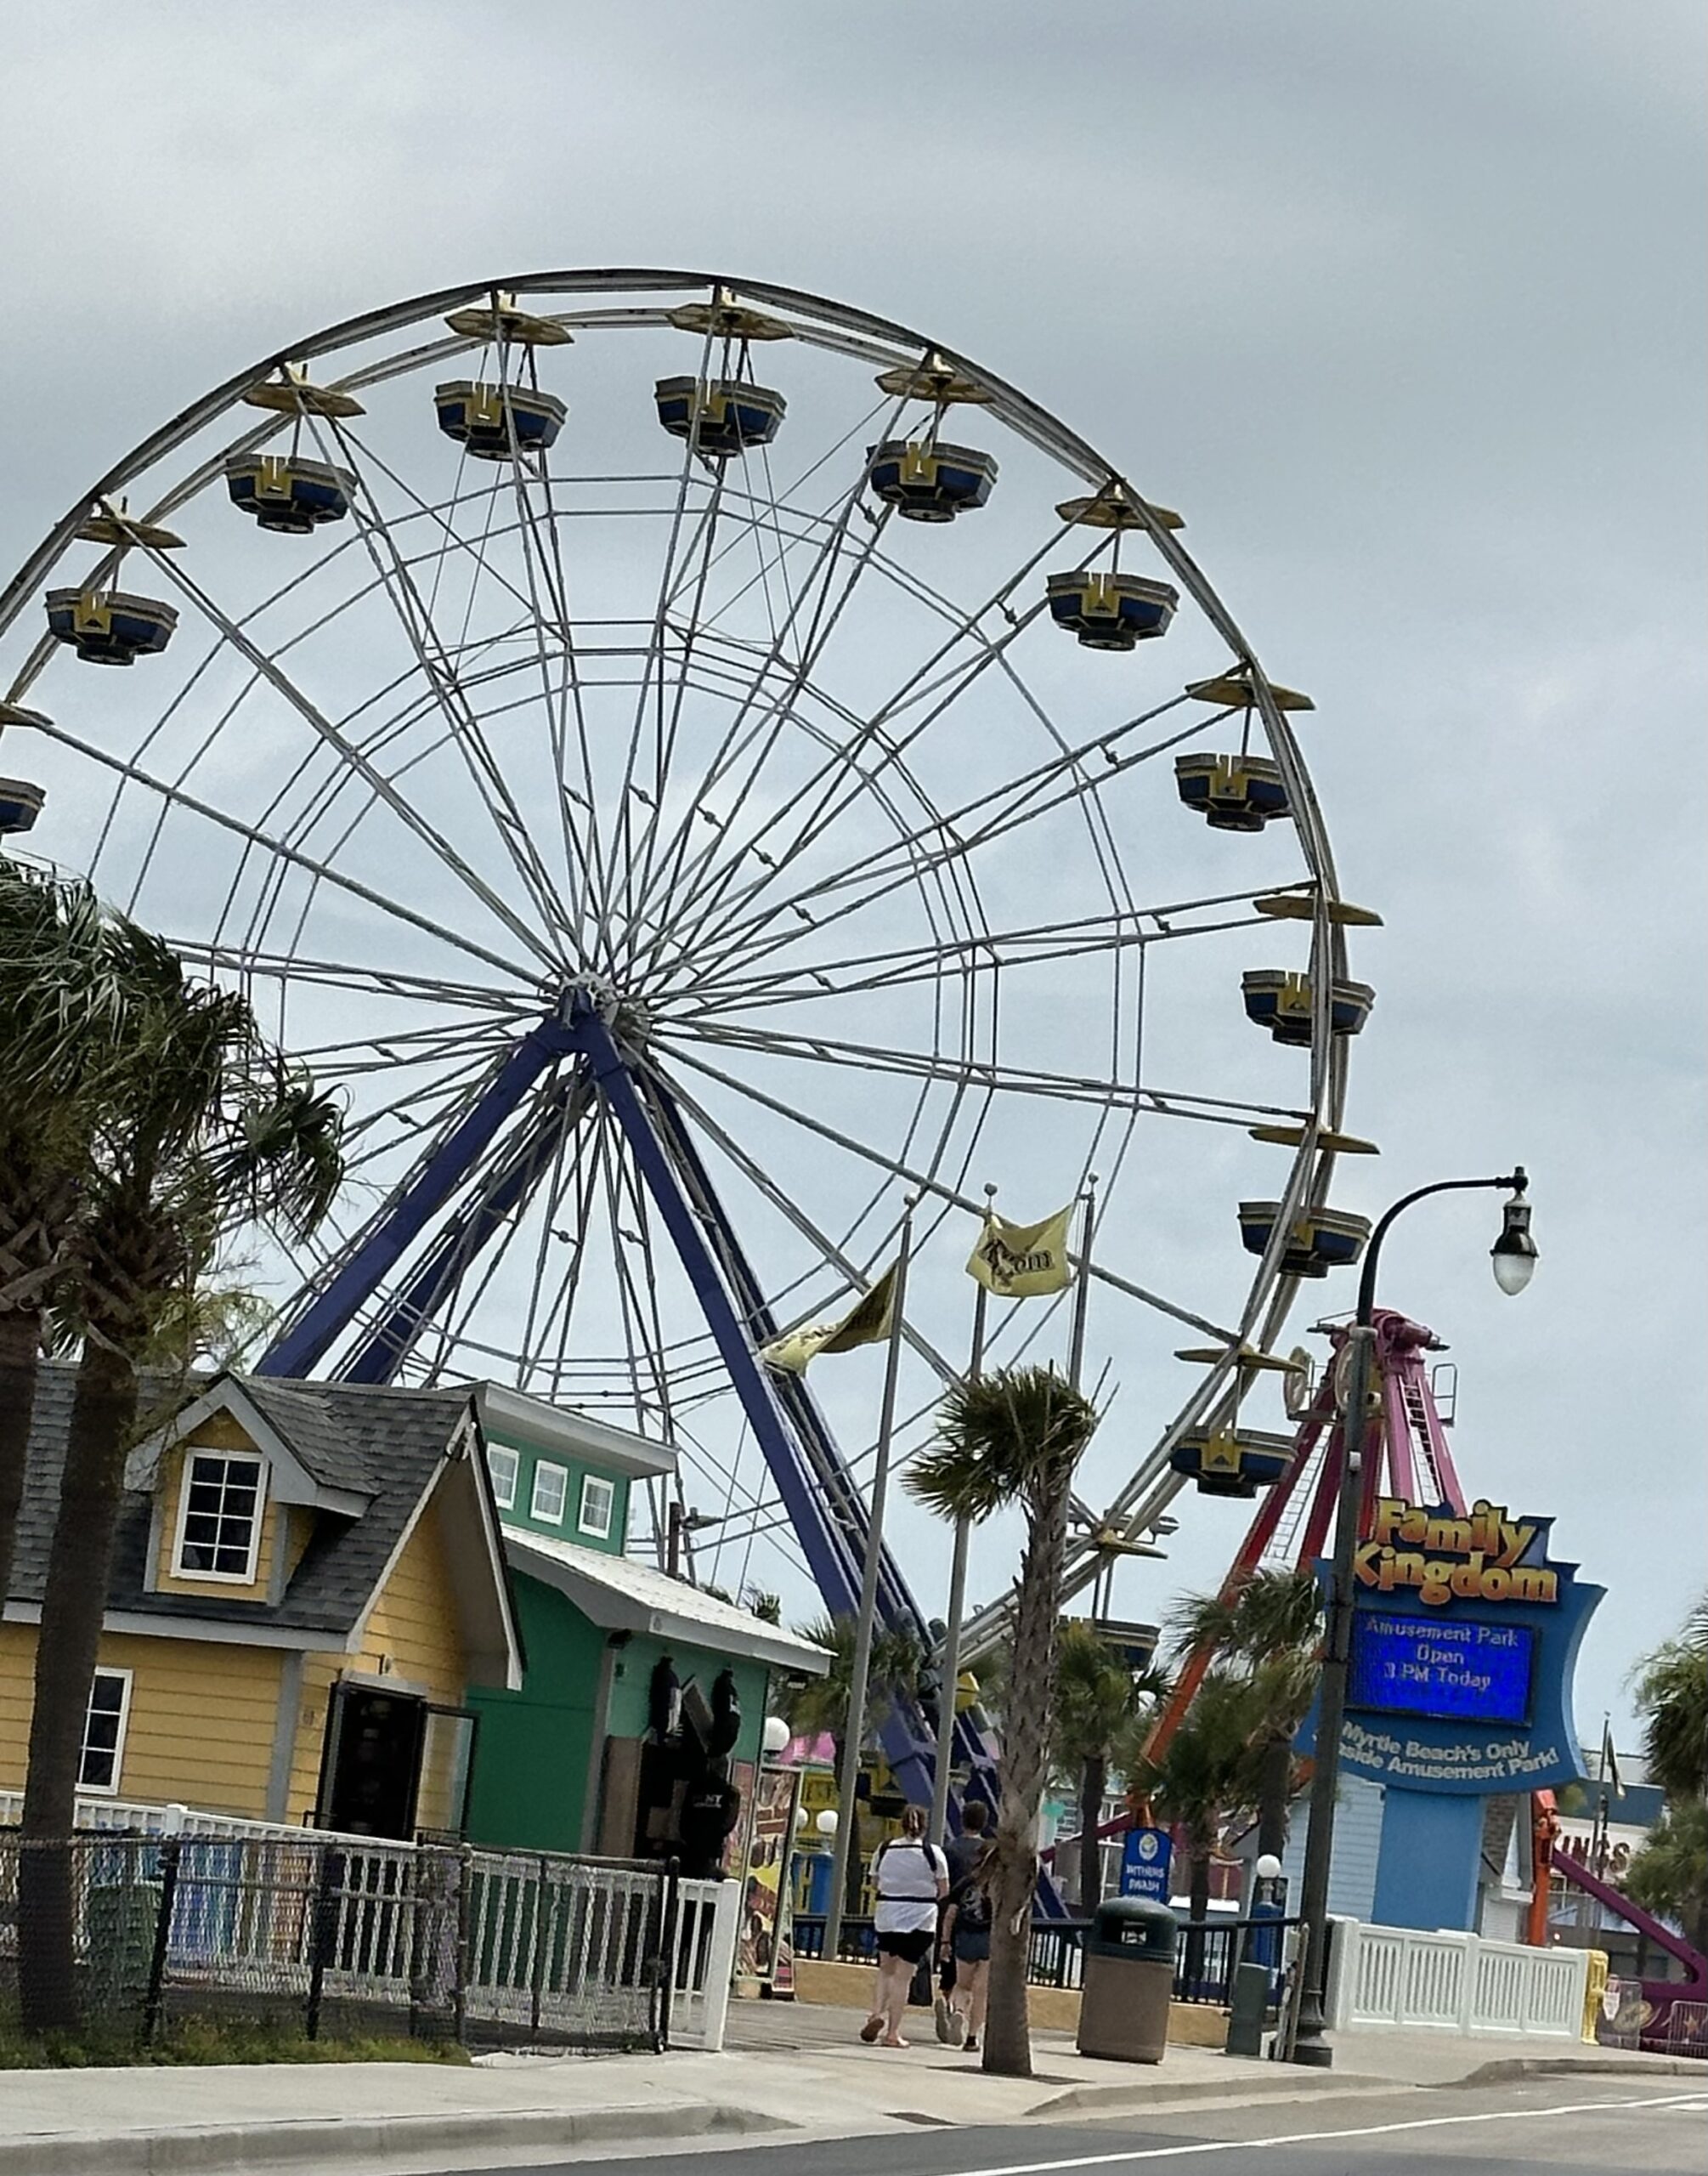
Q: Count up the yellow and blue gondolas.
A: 12